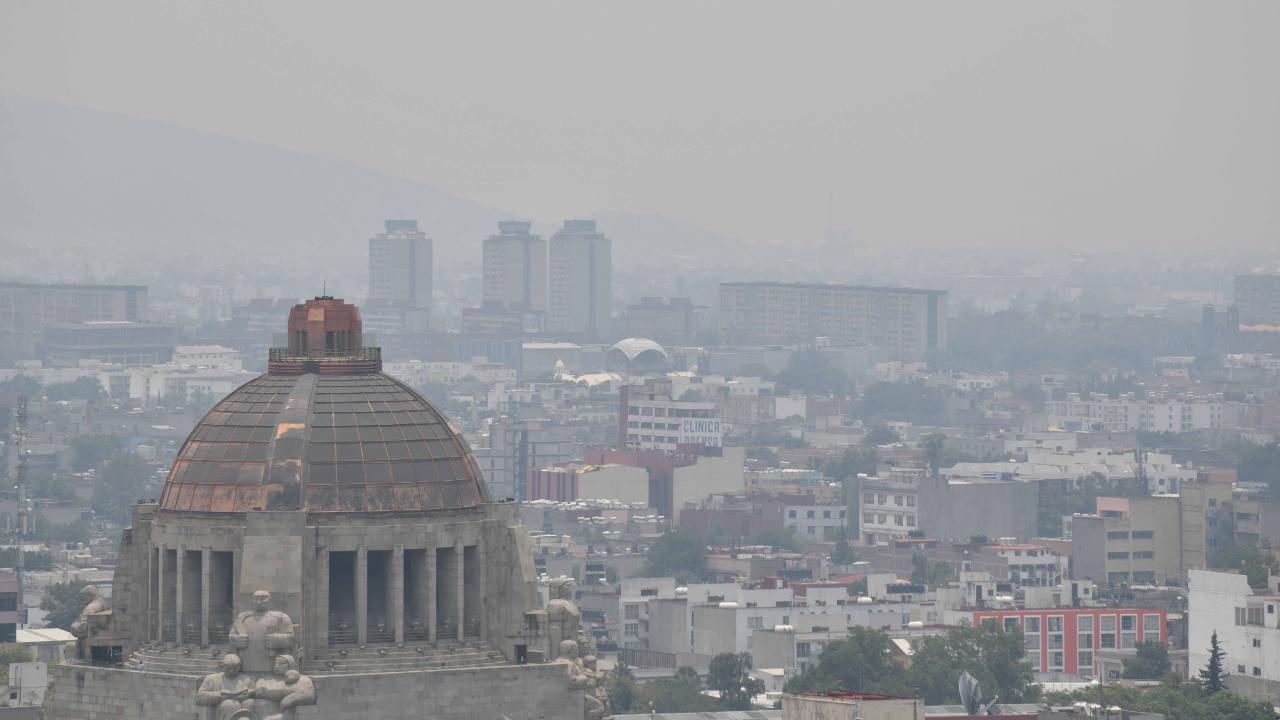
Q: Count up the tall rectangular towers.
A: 3